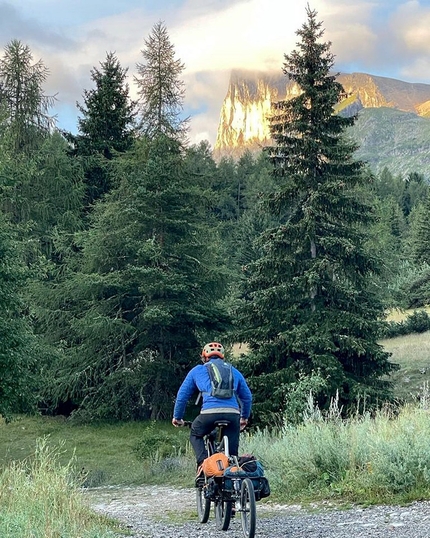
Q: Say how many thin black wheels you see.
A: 3